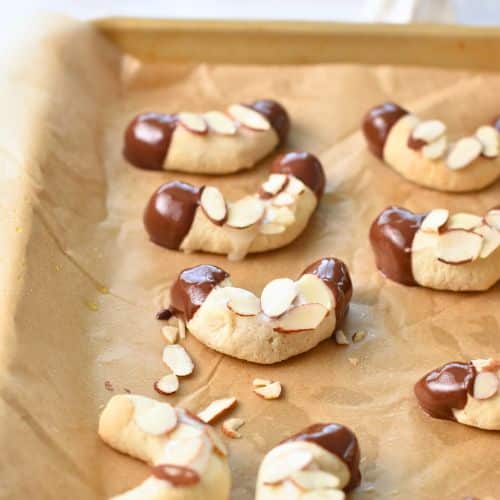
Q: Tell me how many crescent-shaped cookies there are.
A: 8